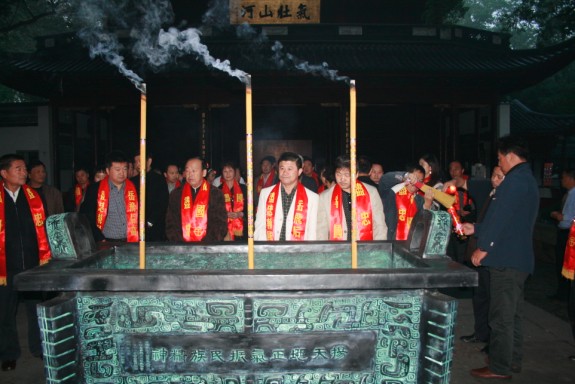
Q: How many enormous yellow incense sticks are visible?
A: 3